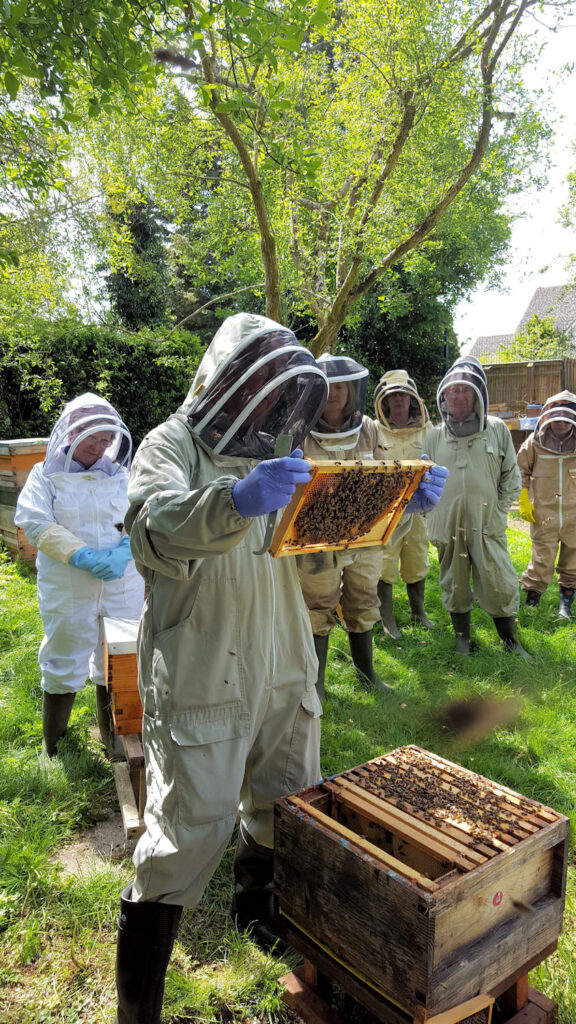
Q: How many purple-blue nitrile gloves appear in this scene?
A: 2